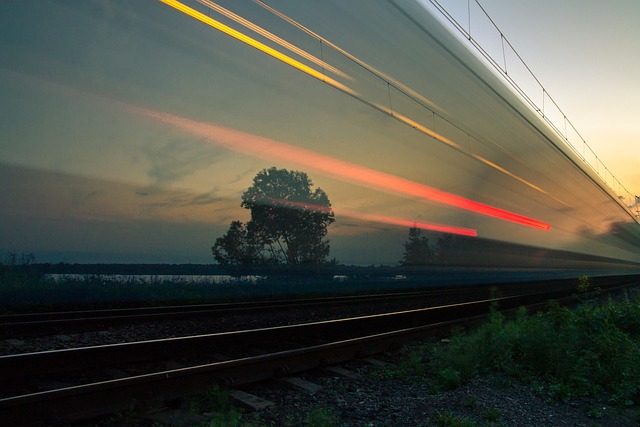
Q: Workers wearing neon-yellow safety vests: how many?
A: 0